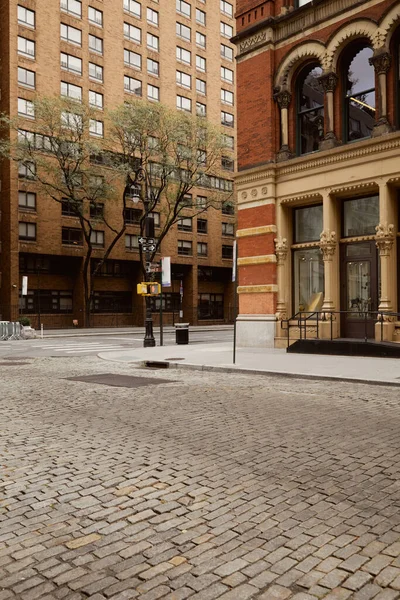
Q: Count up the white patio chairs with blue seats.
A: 0